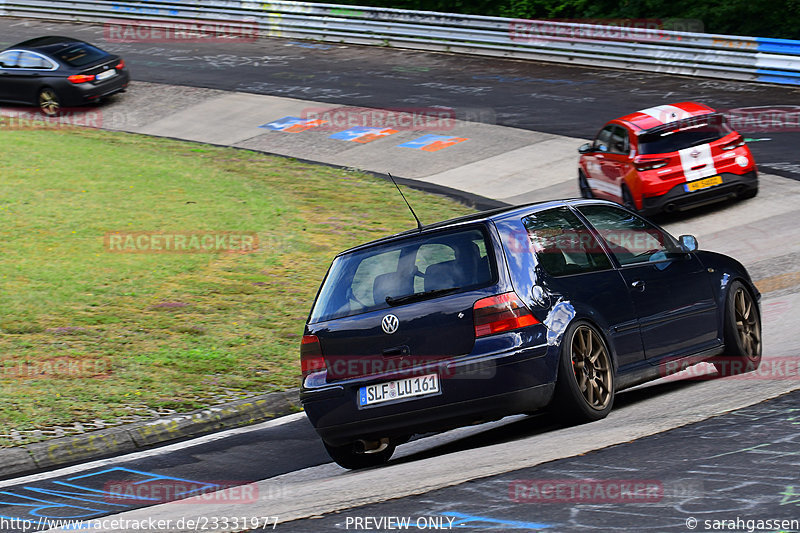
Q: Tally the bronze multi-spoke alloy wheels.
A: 2